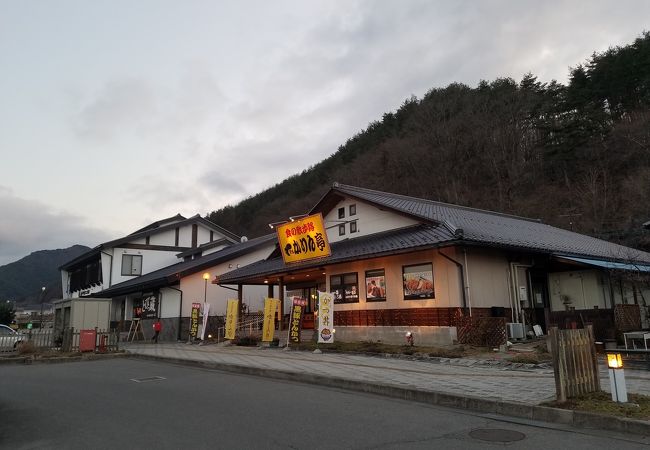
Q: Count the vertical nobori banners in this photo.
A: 6